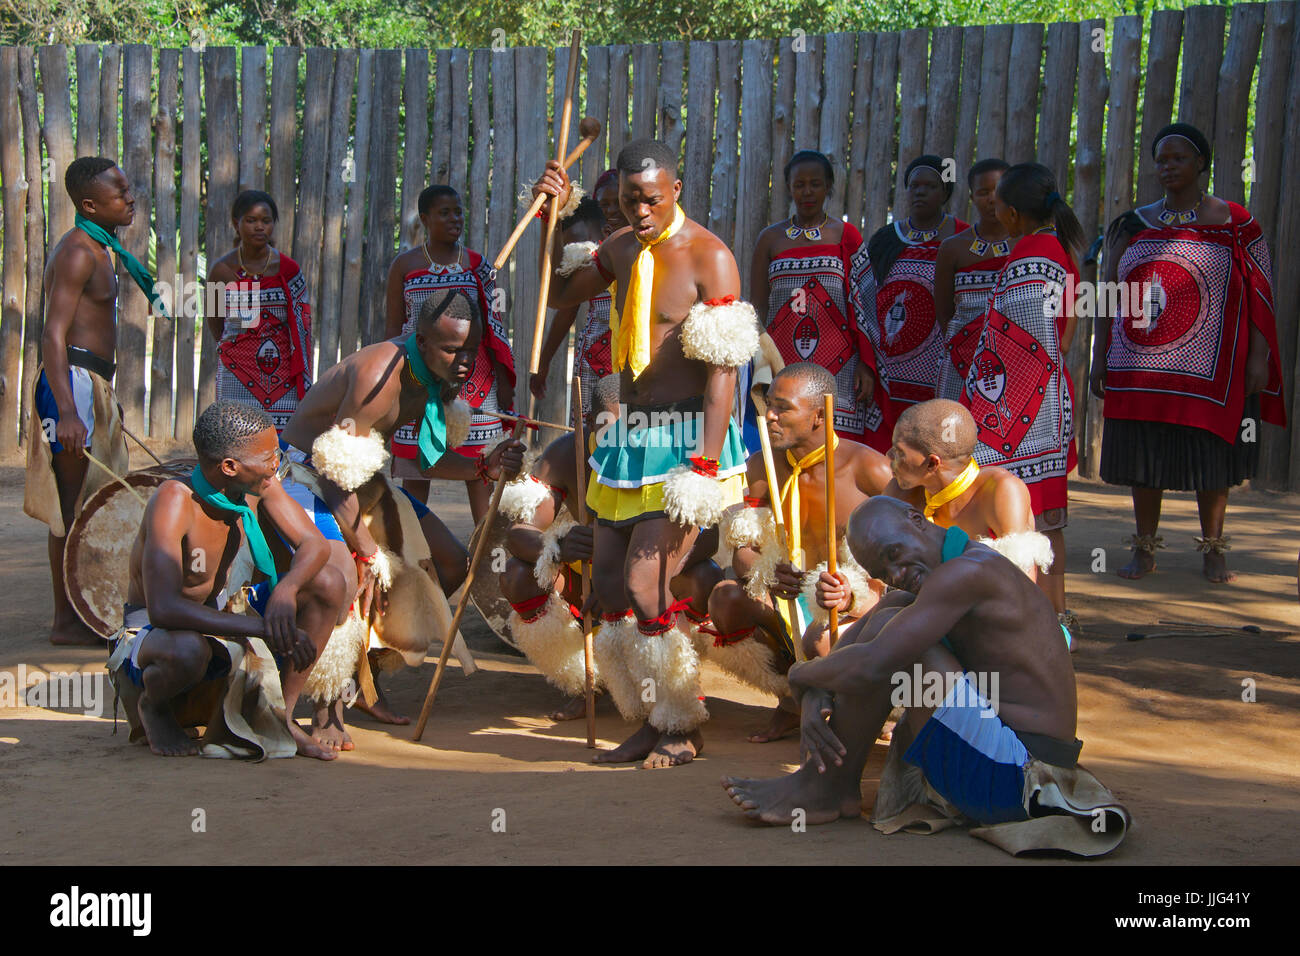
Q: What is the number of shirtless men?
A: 8